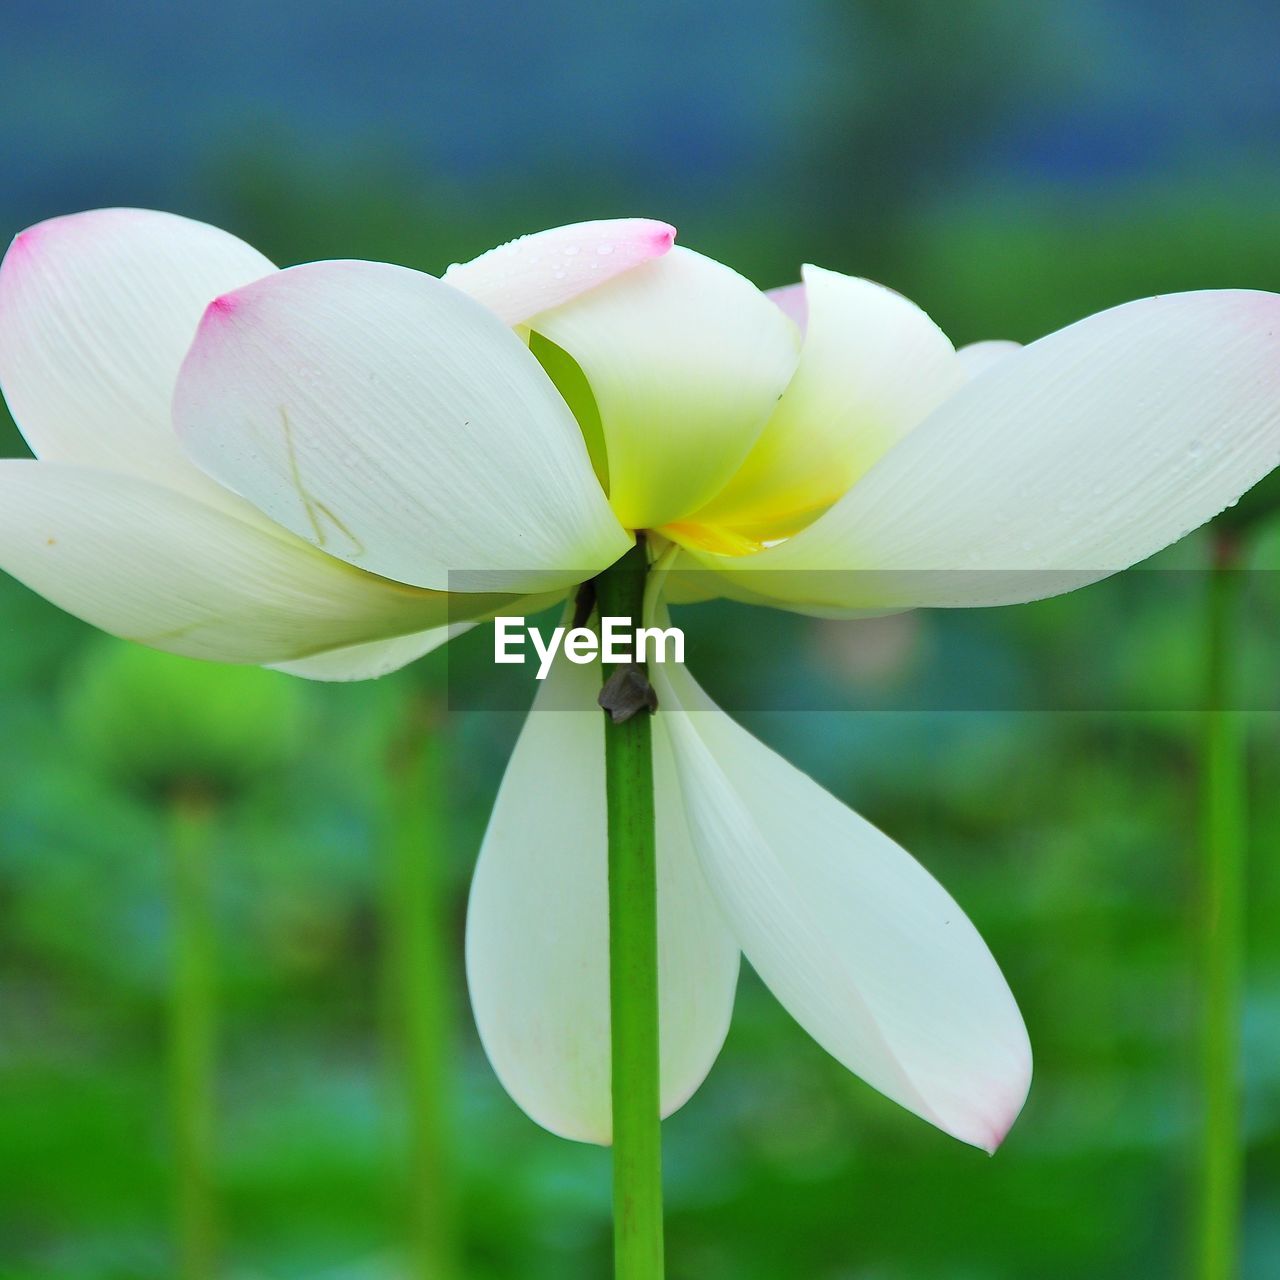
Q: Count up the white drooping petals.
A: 2